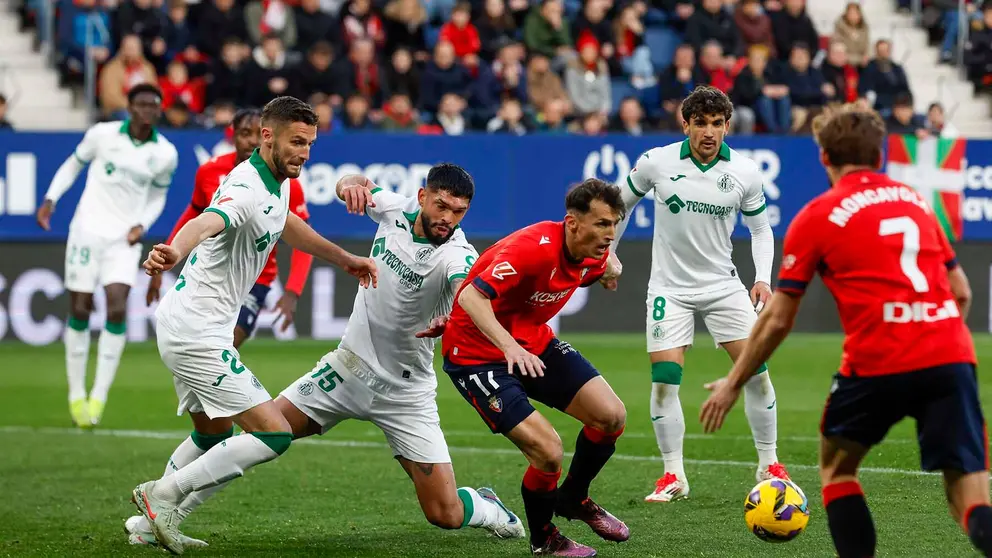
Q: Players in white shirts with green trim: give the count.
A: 4